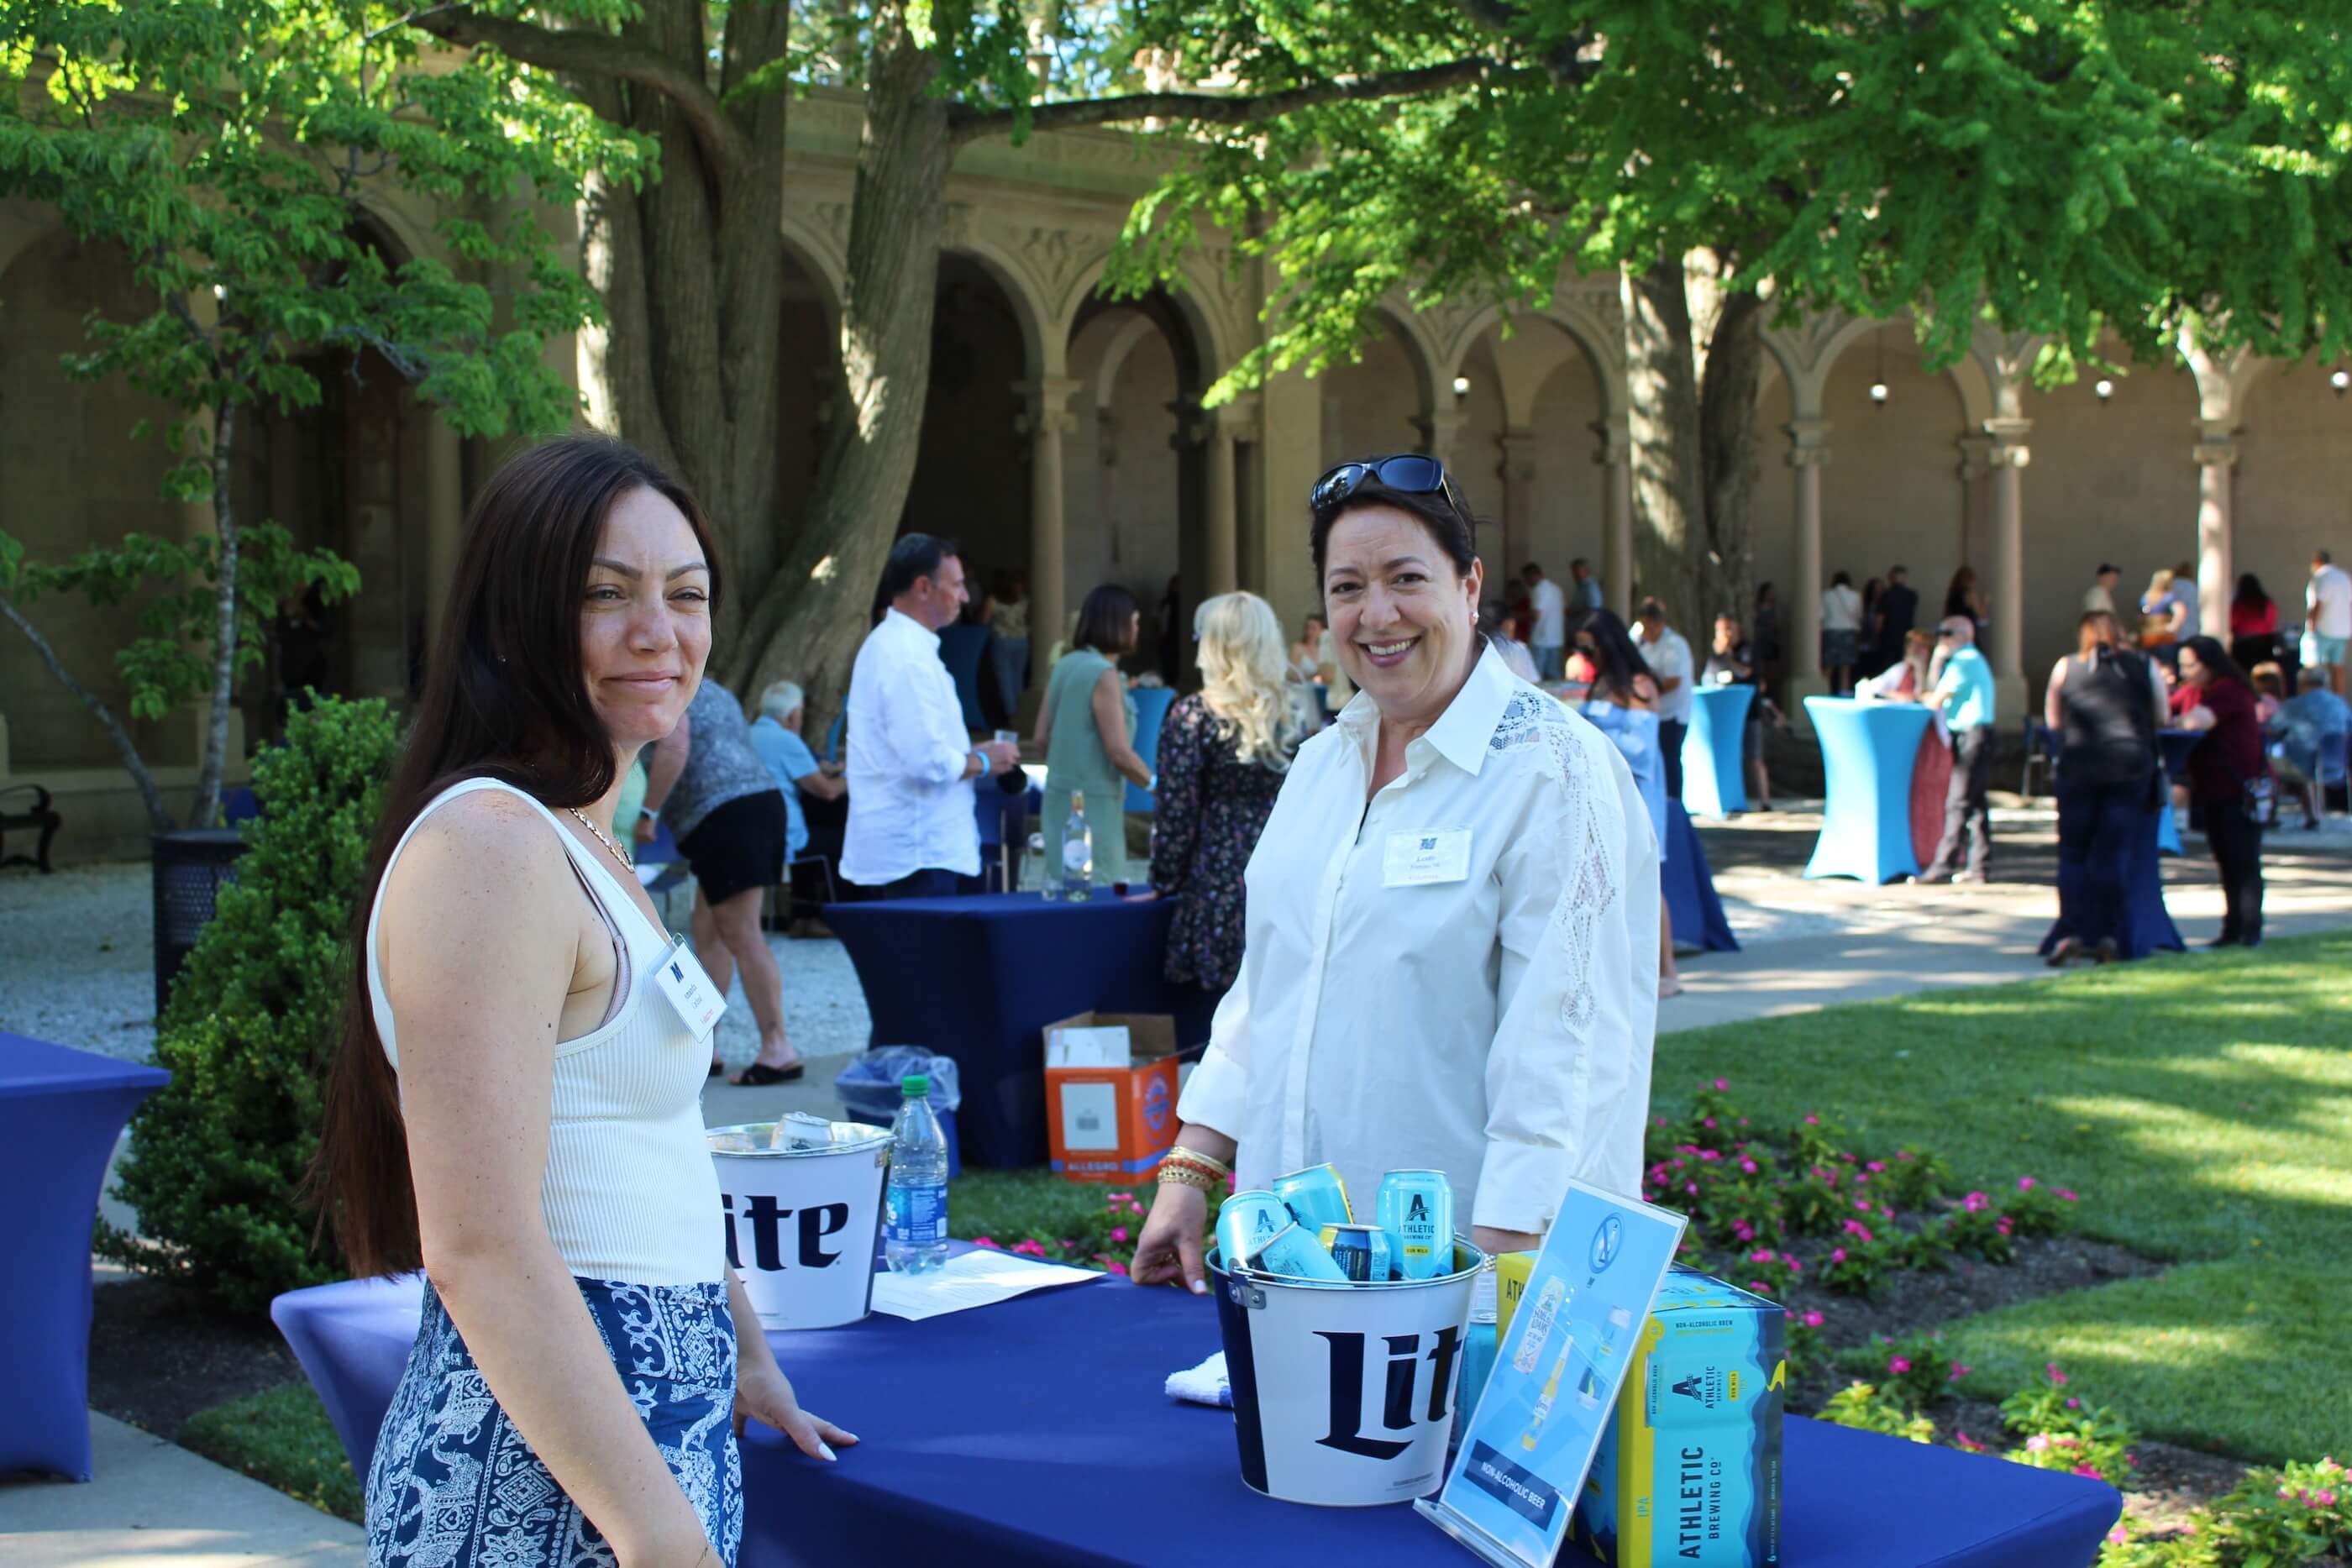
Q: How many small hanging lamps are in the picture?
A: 4